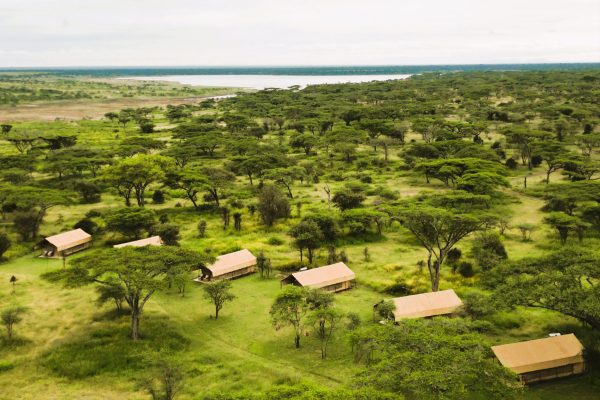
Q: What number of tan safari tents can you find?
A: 6